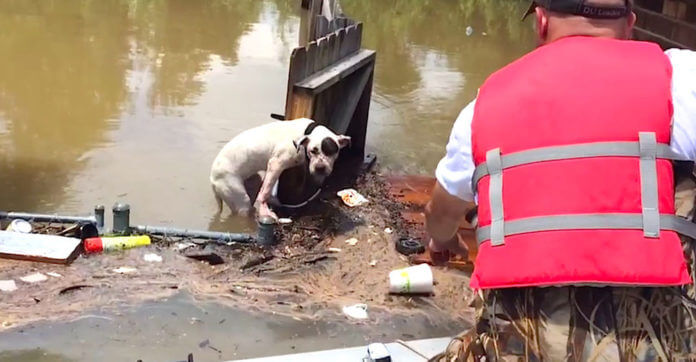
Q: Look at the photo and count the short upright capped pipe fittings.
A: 3